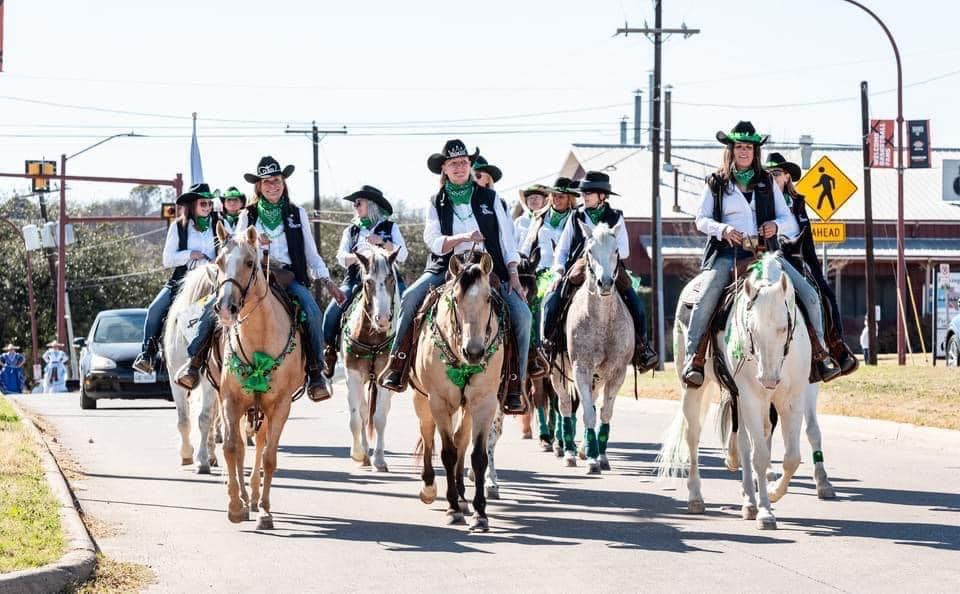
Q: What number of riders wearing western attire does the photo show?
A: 11